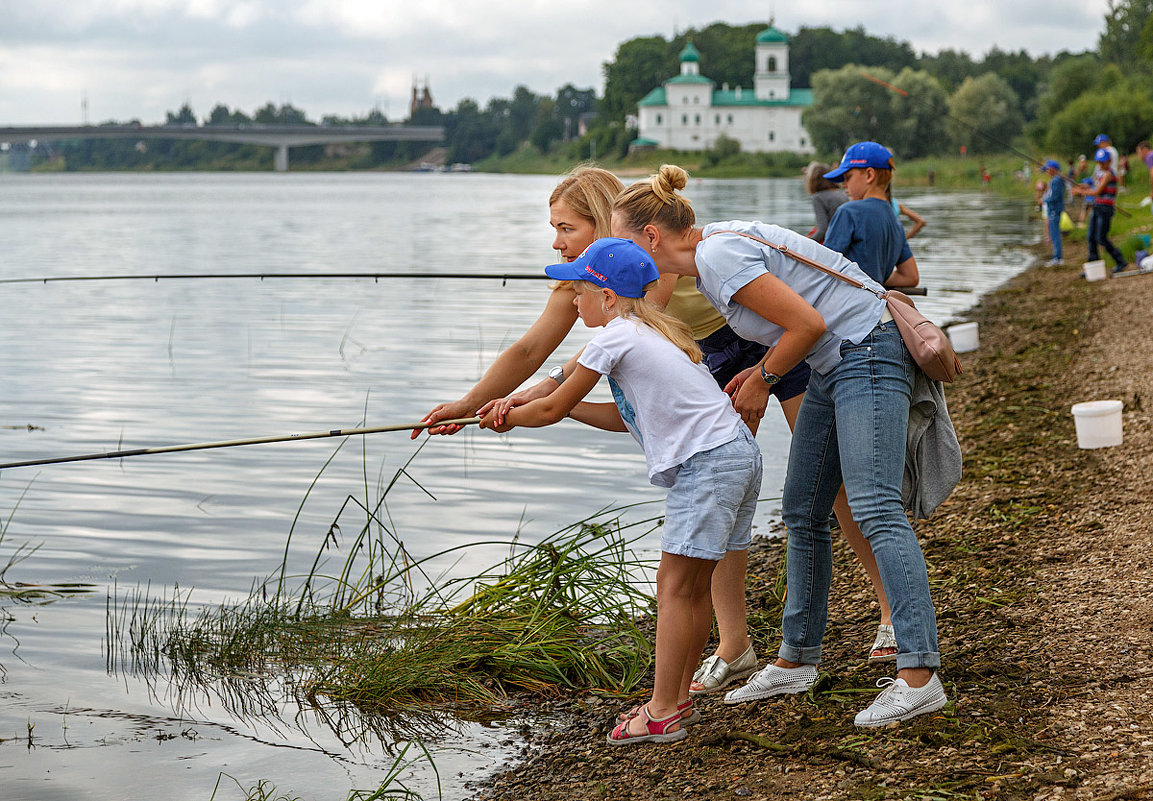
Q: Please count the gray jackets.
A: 1